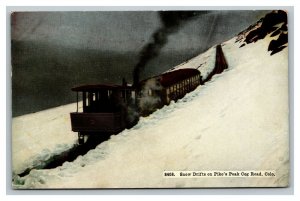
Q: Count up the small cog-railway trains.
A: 1